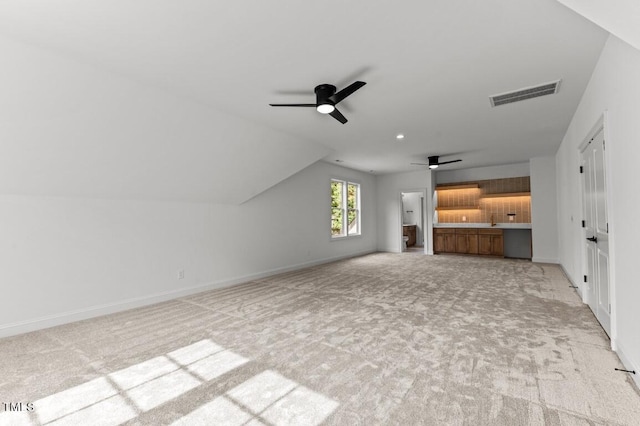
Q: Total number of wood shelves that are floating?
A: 3